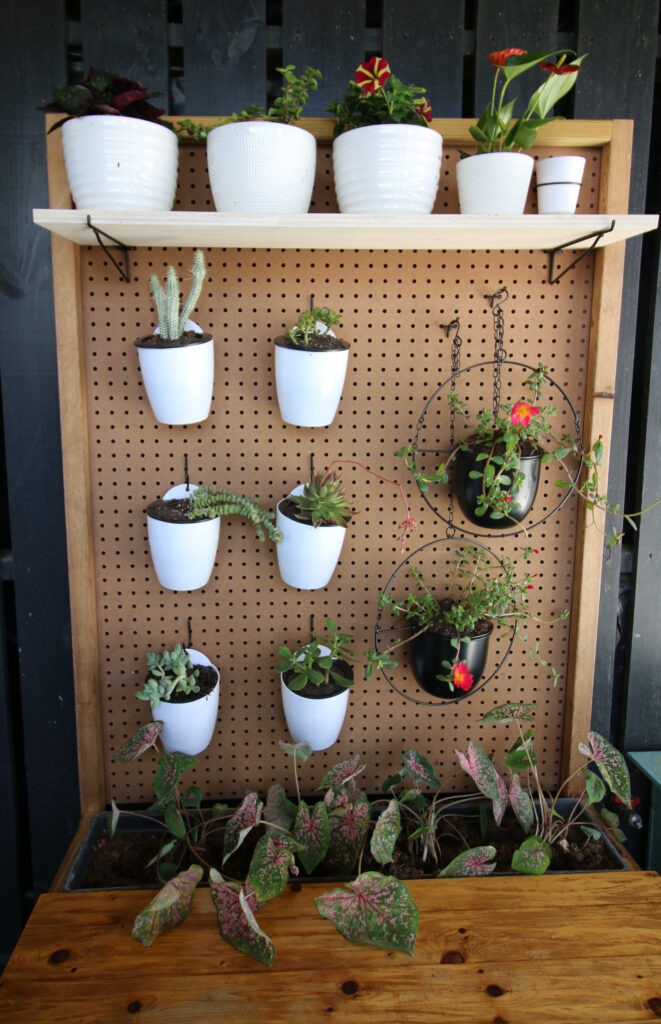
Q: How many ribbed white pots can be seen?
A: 2